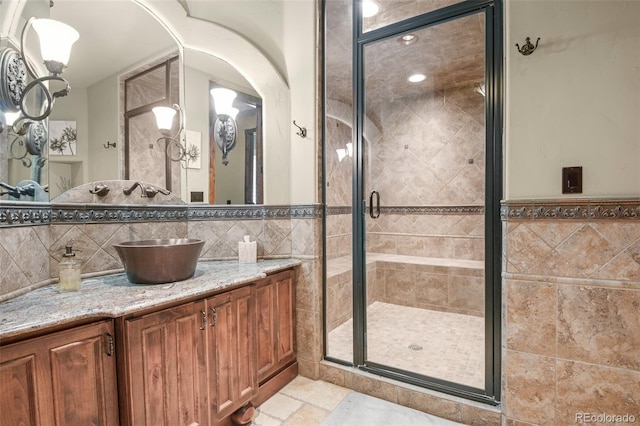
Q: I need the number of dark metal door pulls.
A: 4